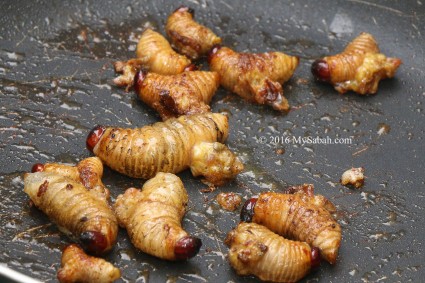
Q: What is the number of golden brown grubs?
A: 12